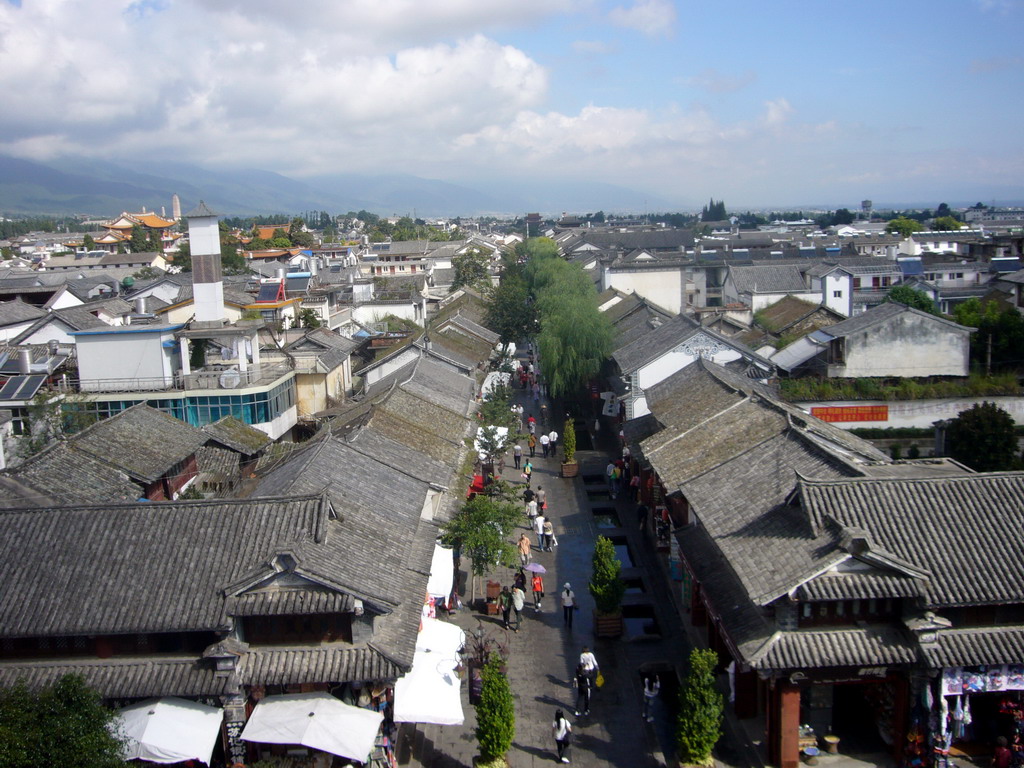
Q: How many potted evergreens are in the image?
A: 4